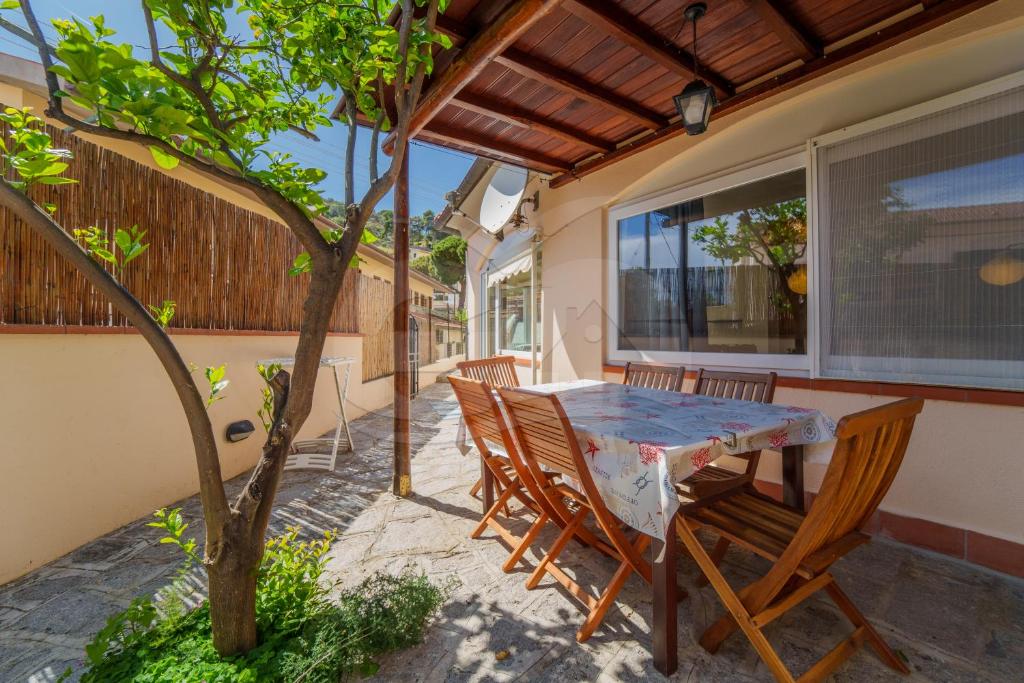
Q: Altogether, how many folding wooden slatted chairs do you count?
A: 6